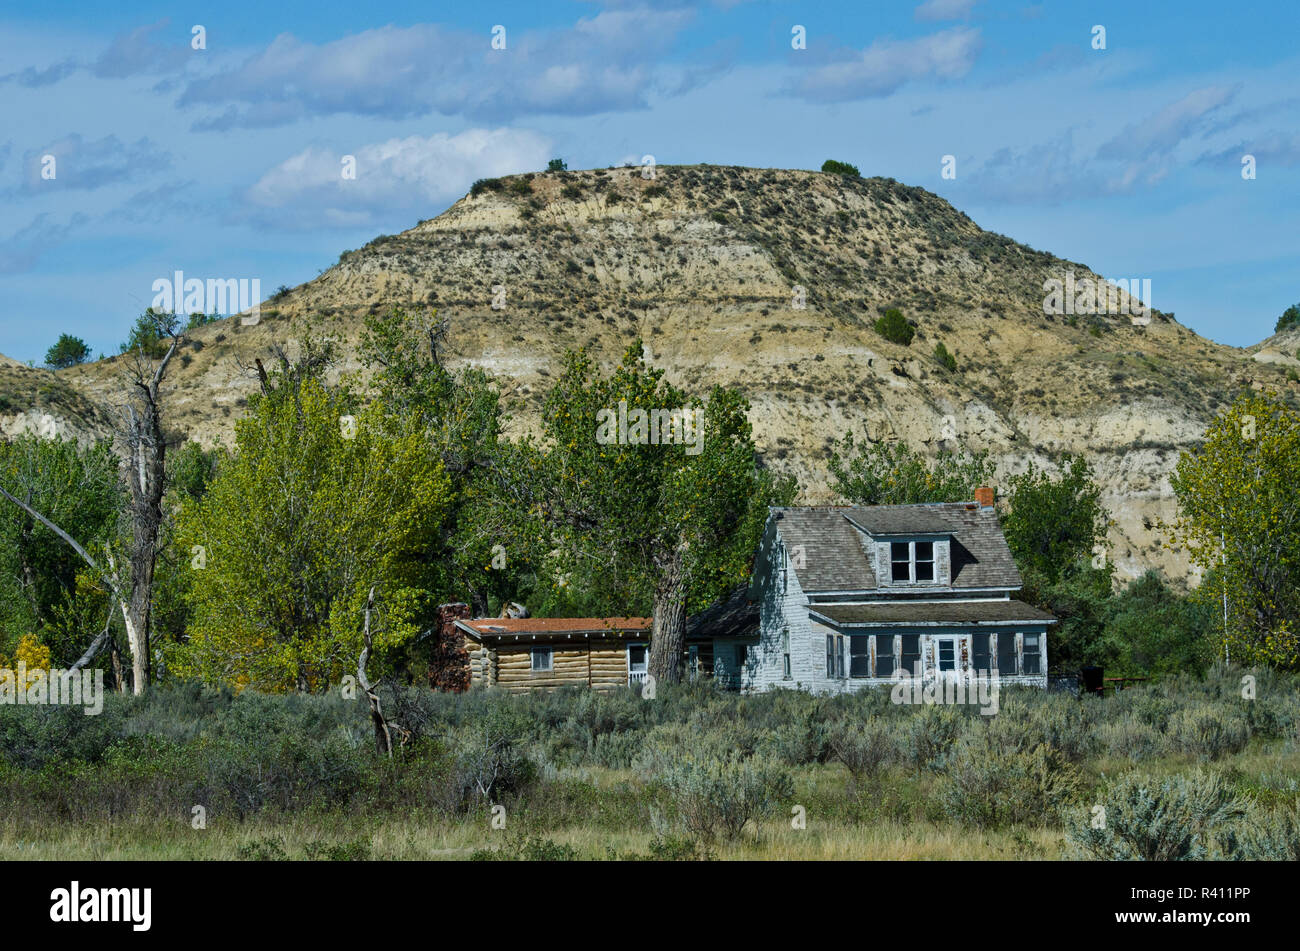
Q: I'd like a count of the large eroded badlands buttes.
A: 1